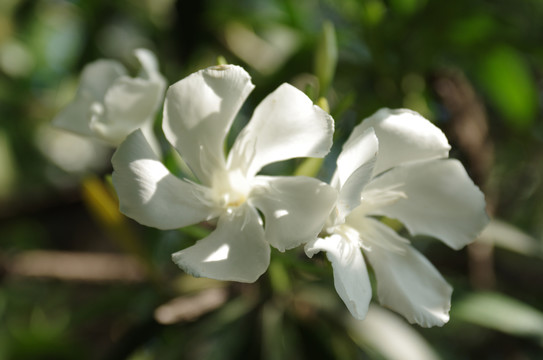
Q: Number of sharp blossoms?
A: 2